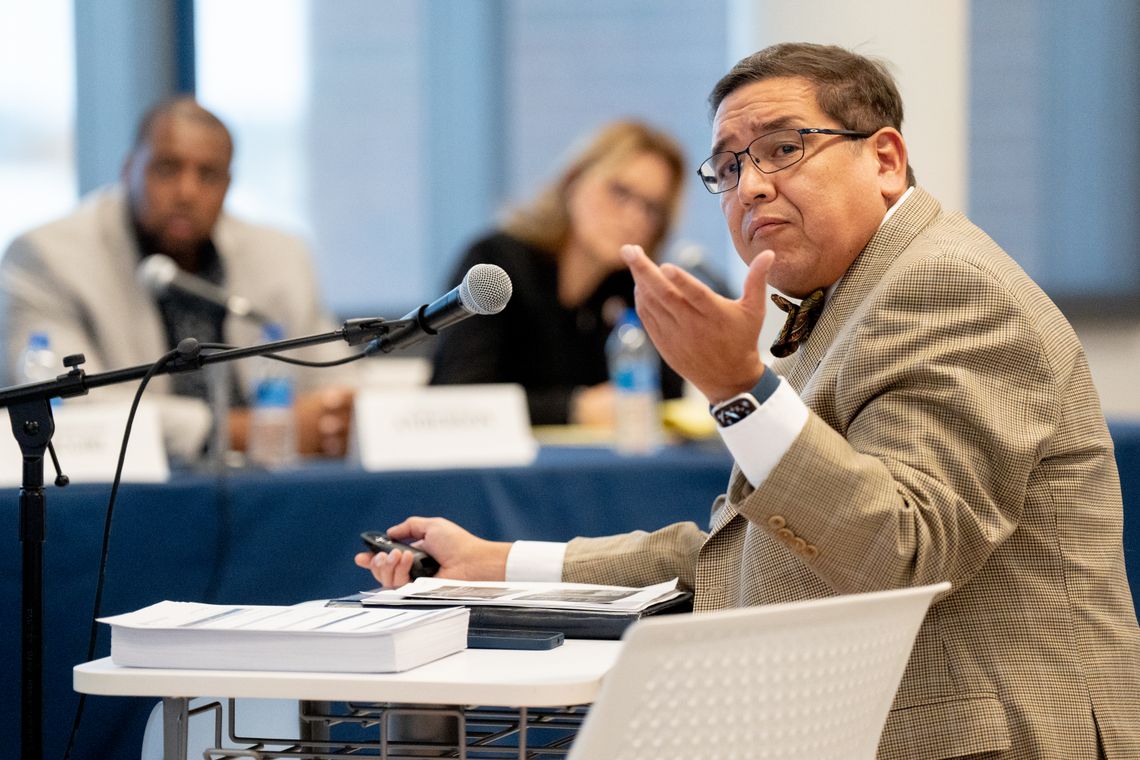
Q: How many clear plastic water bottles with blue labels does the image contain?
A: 3